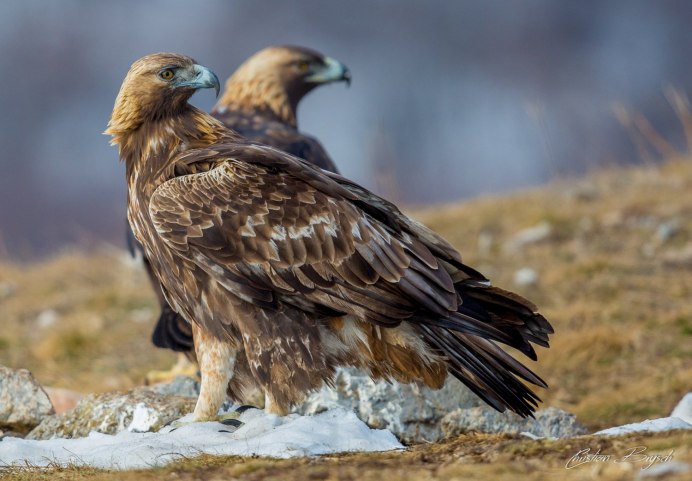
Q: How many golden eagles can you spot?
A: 2